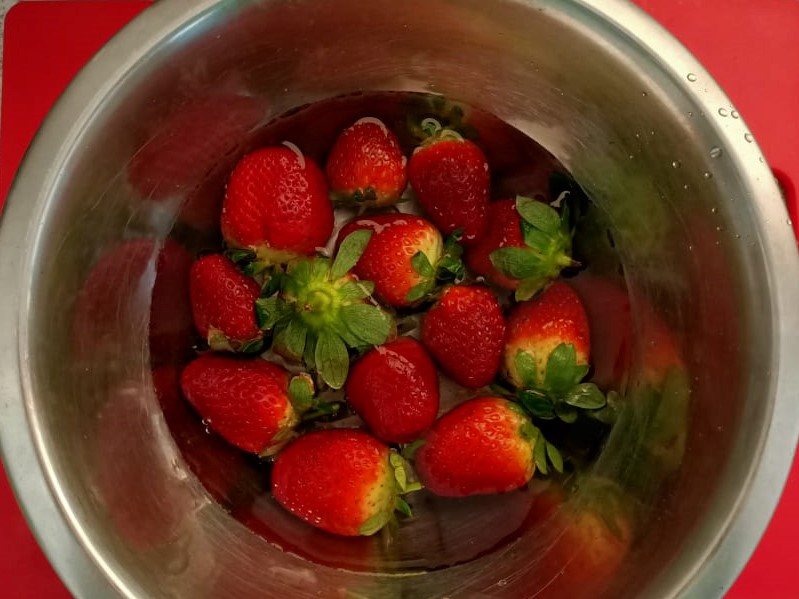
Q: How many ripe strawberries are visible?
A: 13